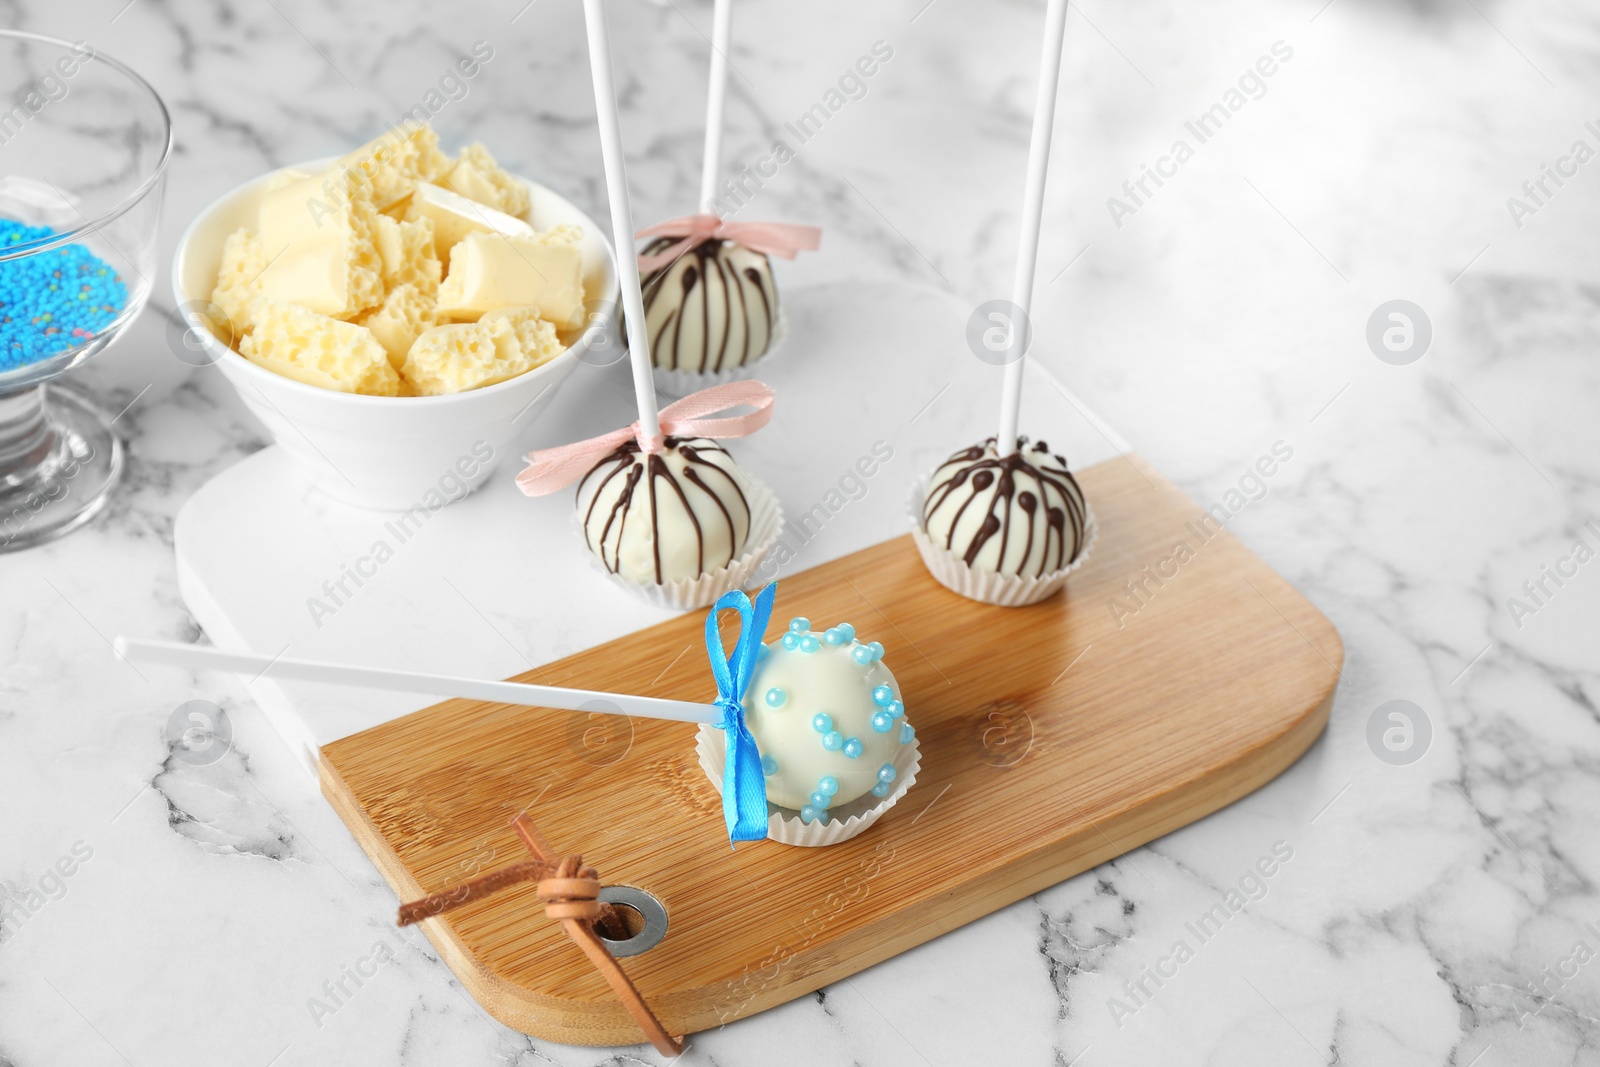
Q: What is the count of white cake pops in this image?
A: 4